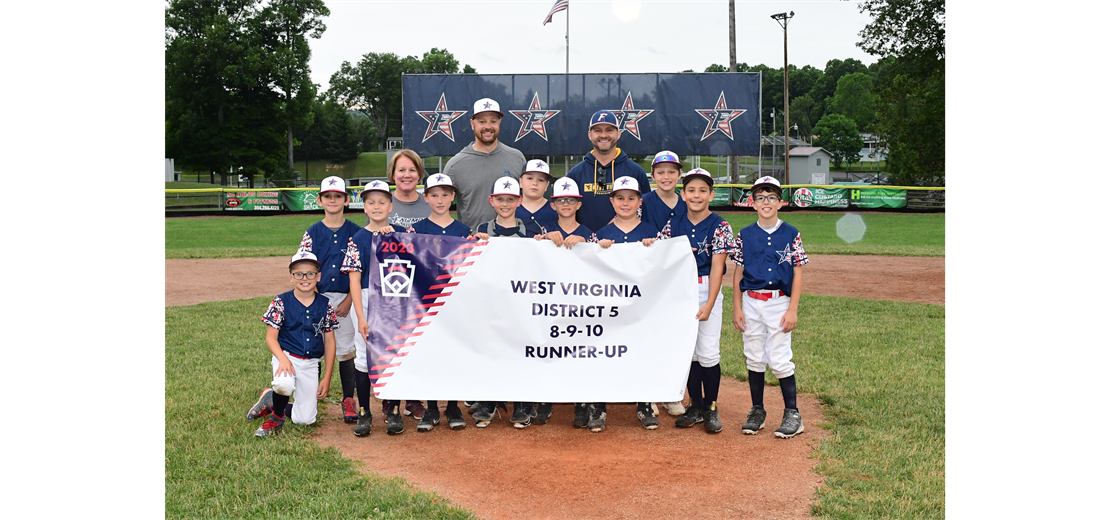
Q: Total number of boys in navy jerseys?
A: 11